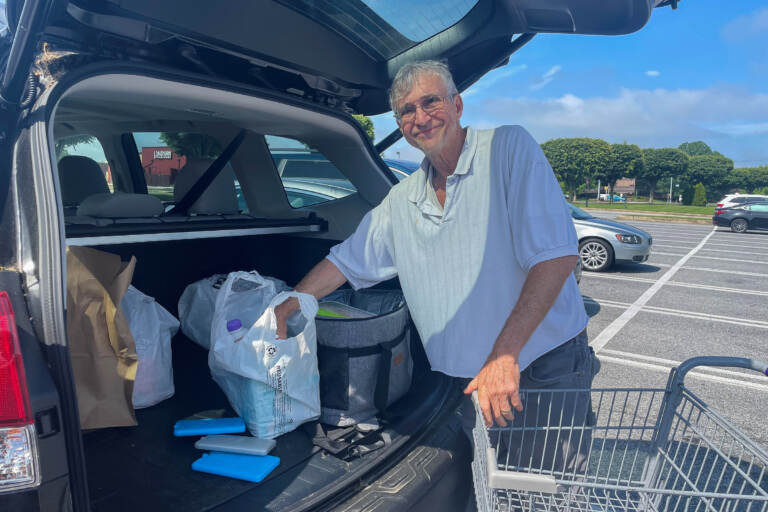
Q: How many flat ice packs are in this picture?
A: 3